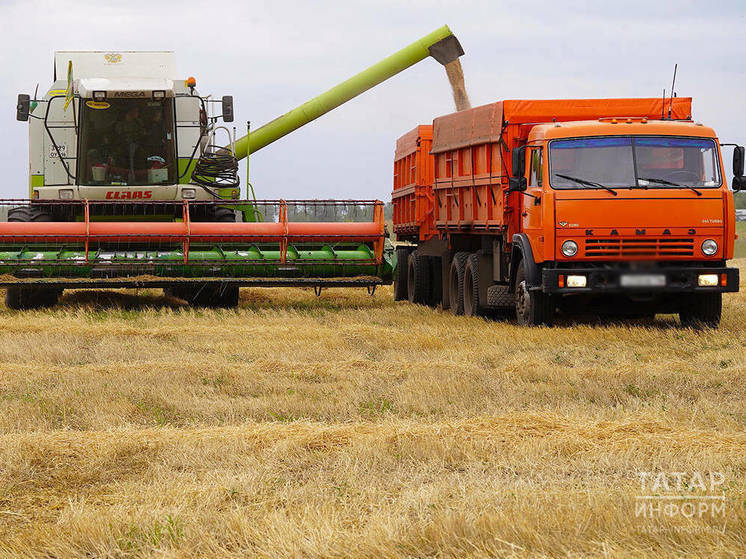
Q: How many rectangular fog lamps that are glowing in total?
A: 2